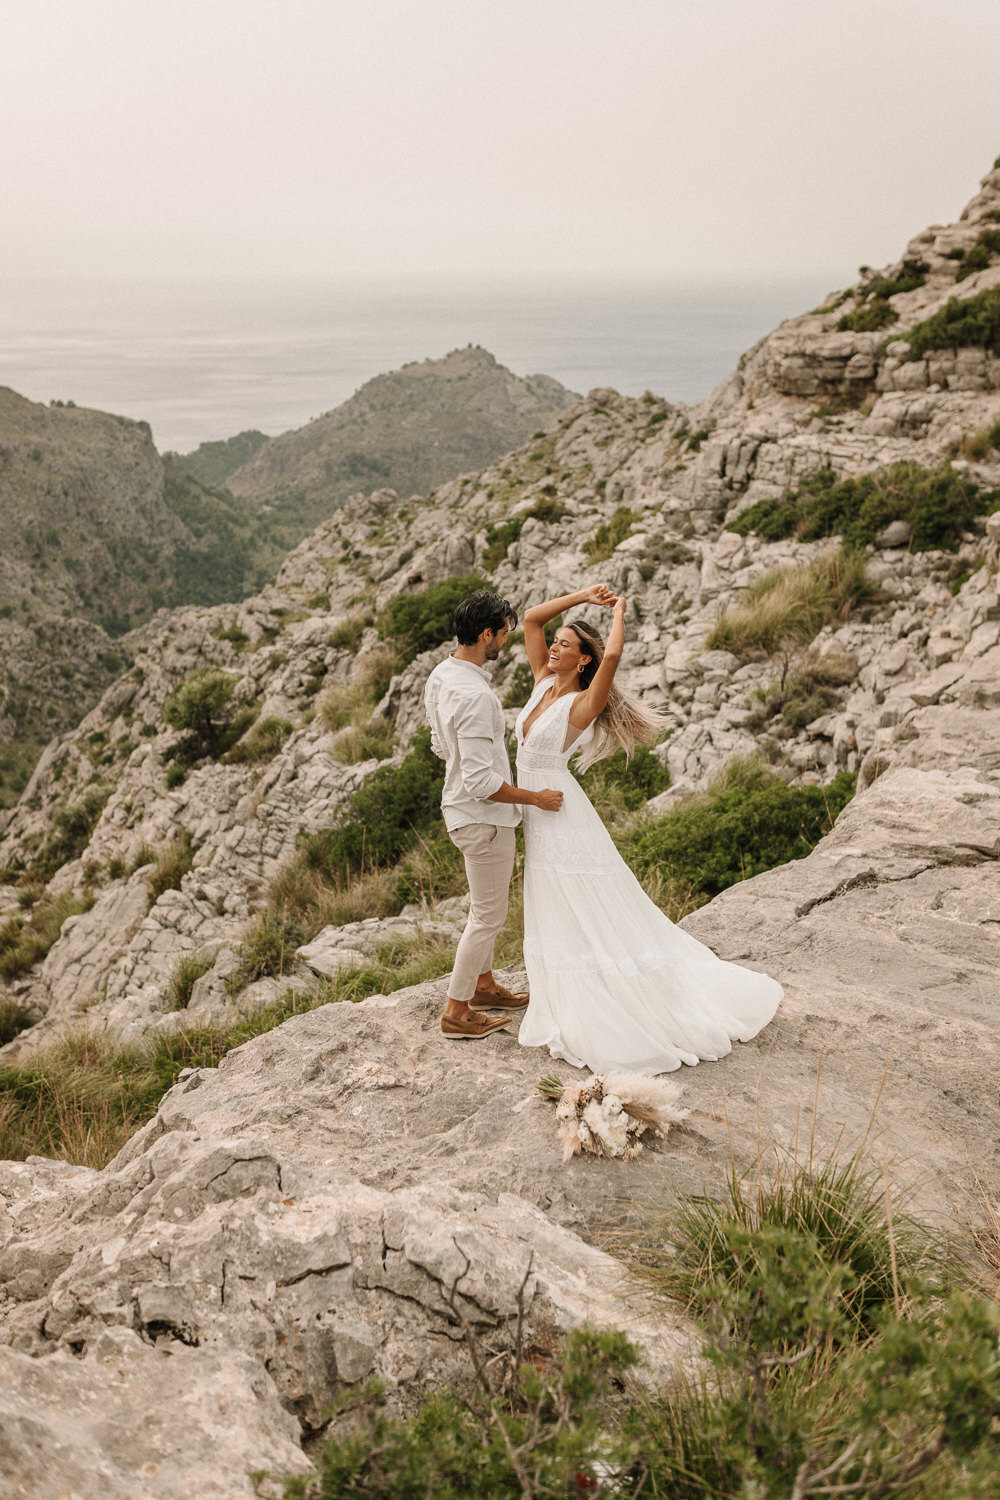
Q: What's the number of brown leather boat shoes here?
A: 2